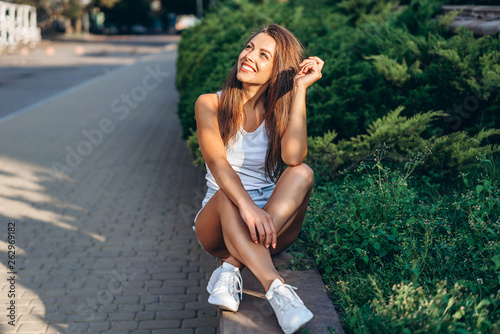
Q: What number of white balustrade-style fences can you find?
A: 1